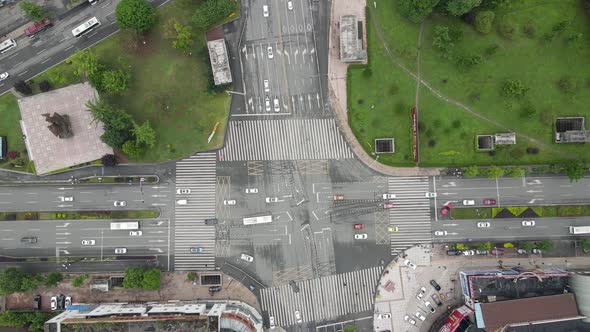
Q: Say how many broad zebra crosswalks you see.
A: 4